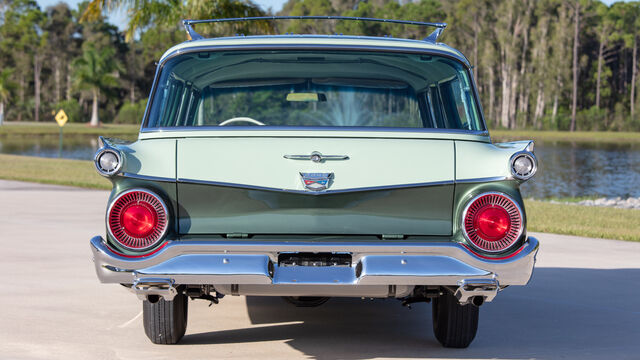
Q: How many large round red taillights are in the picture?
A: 2